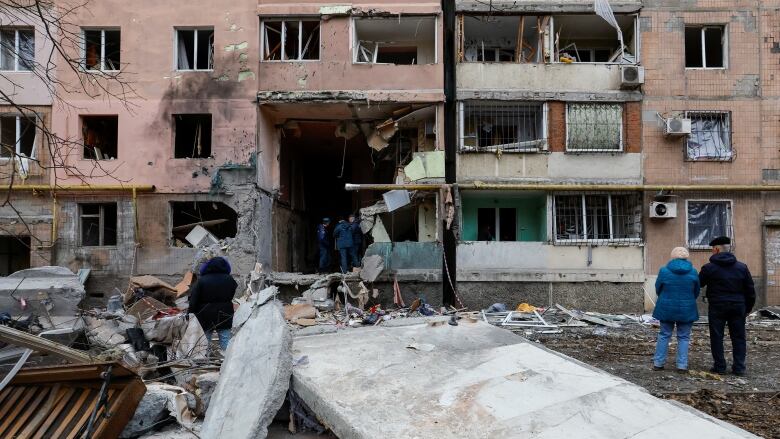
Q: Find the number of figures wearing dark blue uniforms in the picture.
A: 3